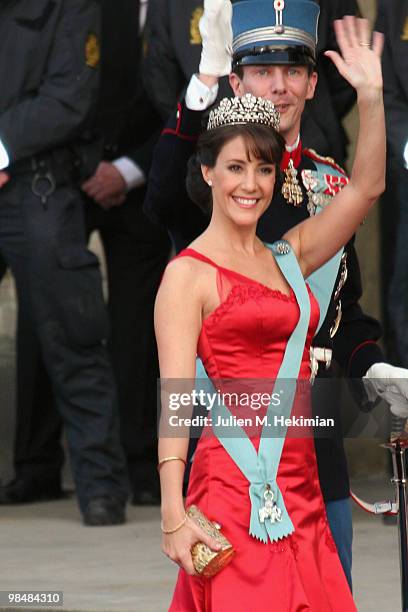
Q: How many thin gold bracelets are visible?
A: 2